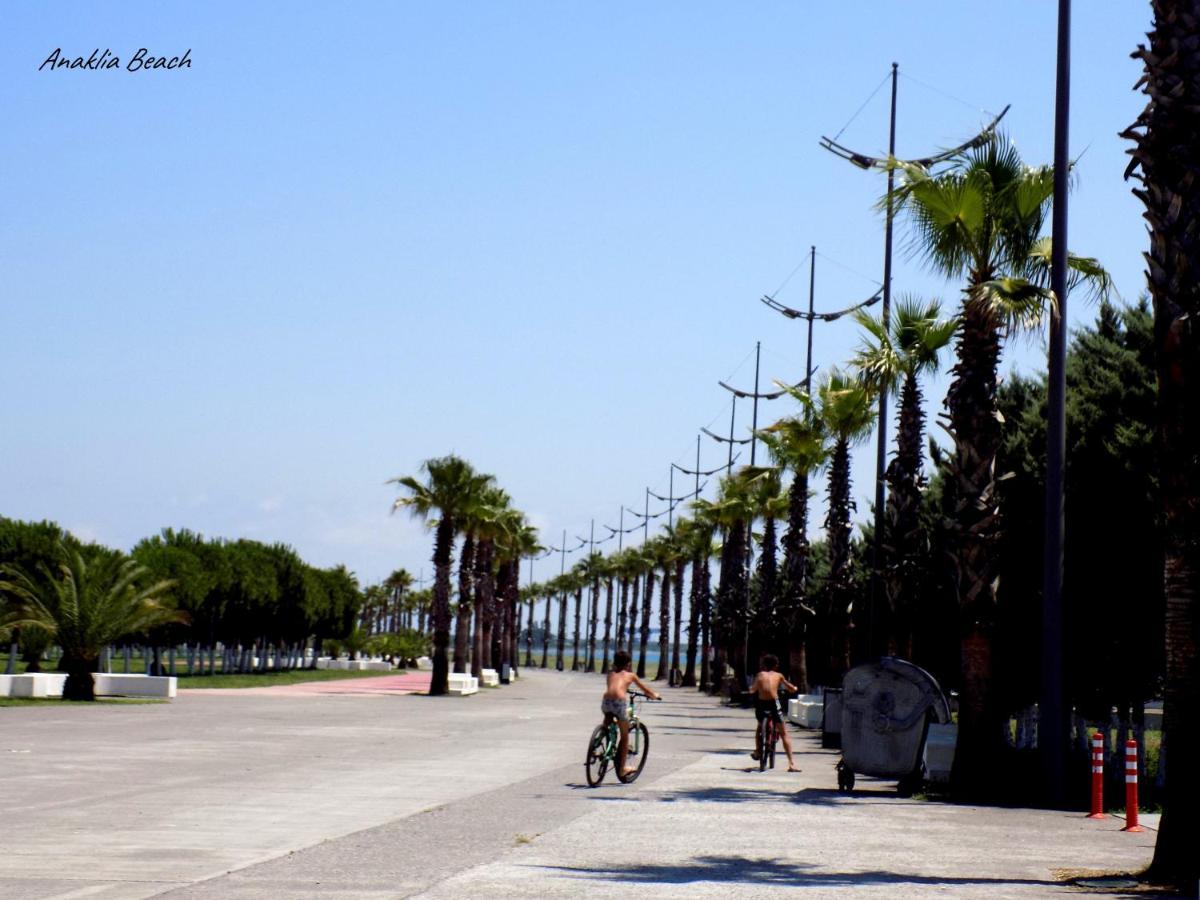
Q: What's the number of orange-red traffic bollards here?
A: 2